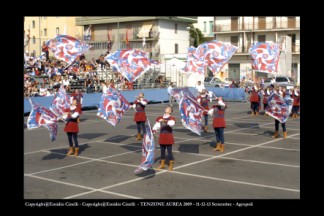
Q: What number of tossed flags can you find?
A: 5